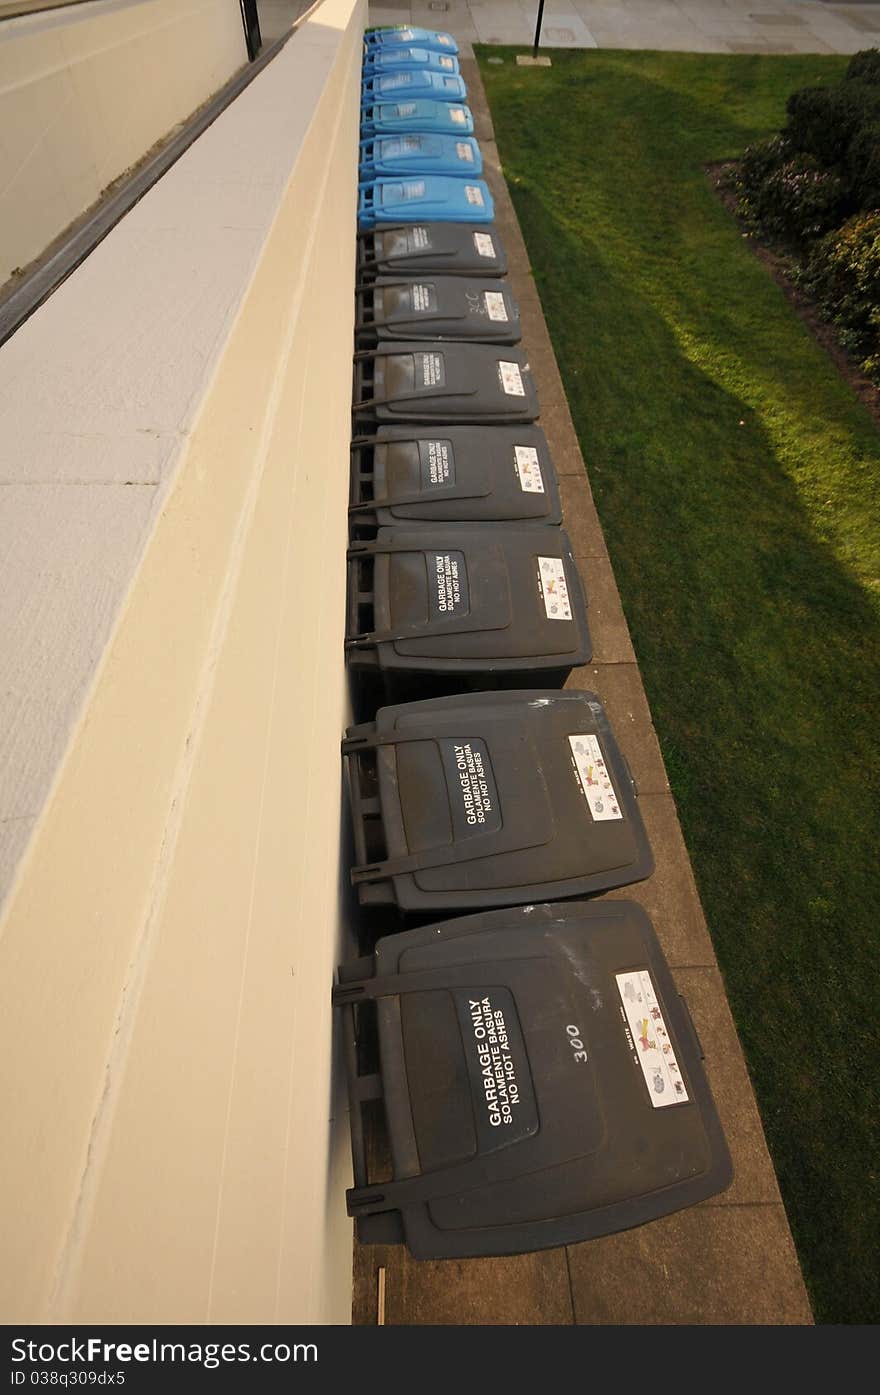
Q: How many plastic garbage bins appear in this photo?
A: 13